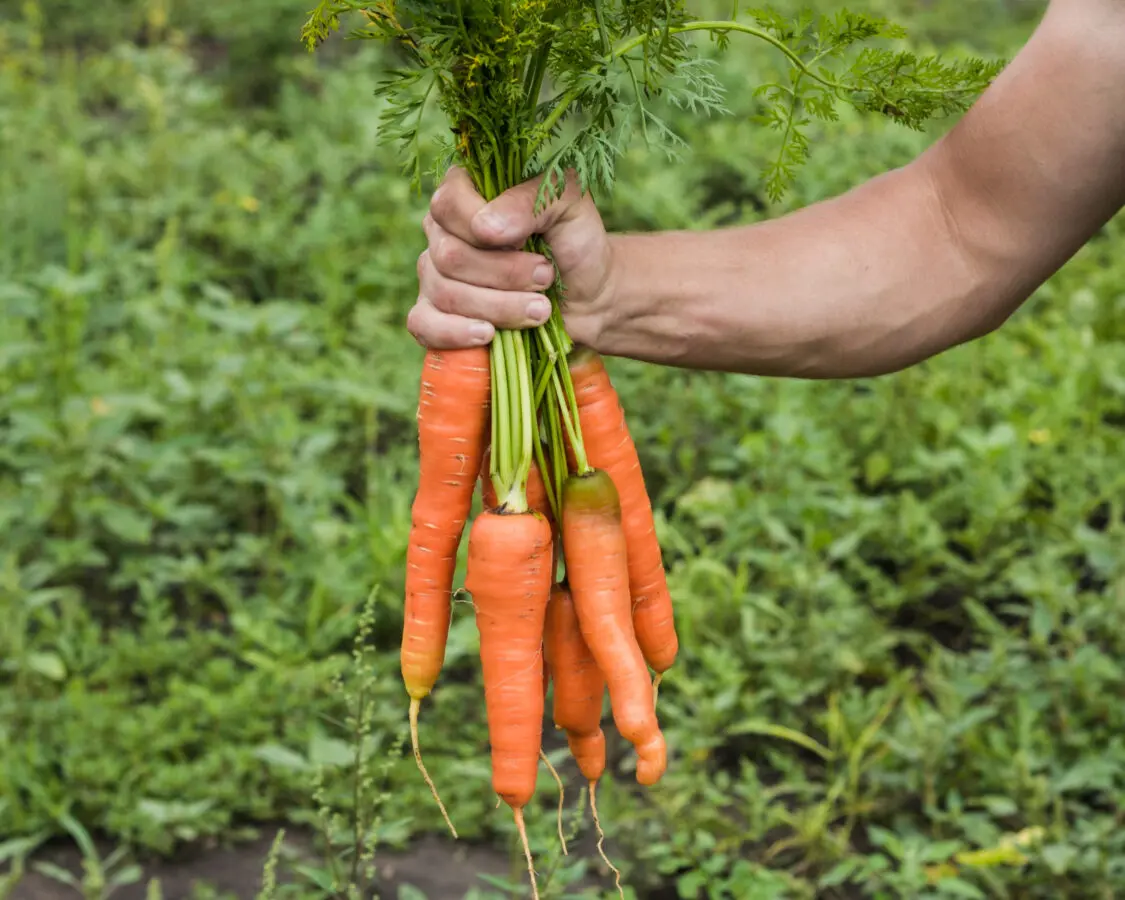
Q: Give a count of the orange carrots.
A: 6